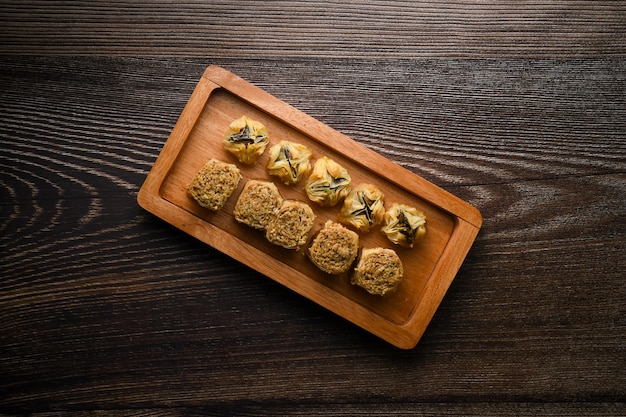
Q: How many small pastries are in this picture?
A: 10